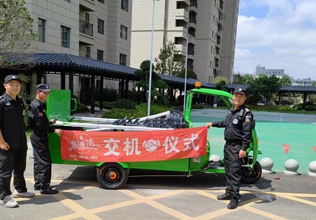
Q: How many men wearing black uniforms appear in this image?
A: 3